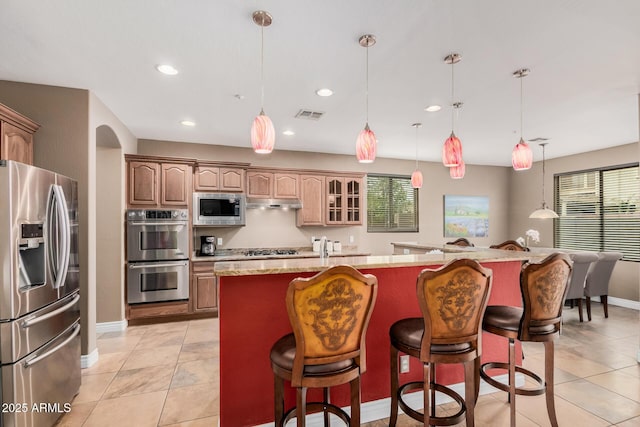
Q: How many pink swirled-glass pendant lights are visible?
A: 6